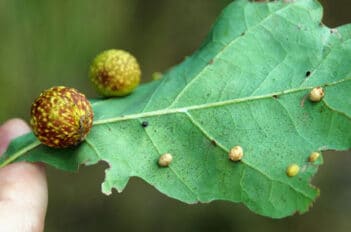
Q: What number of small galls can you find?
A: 5